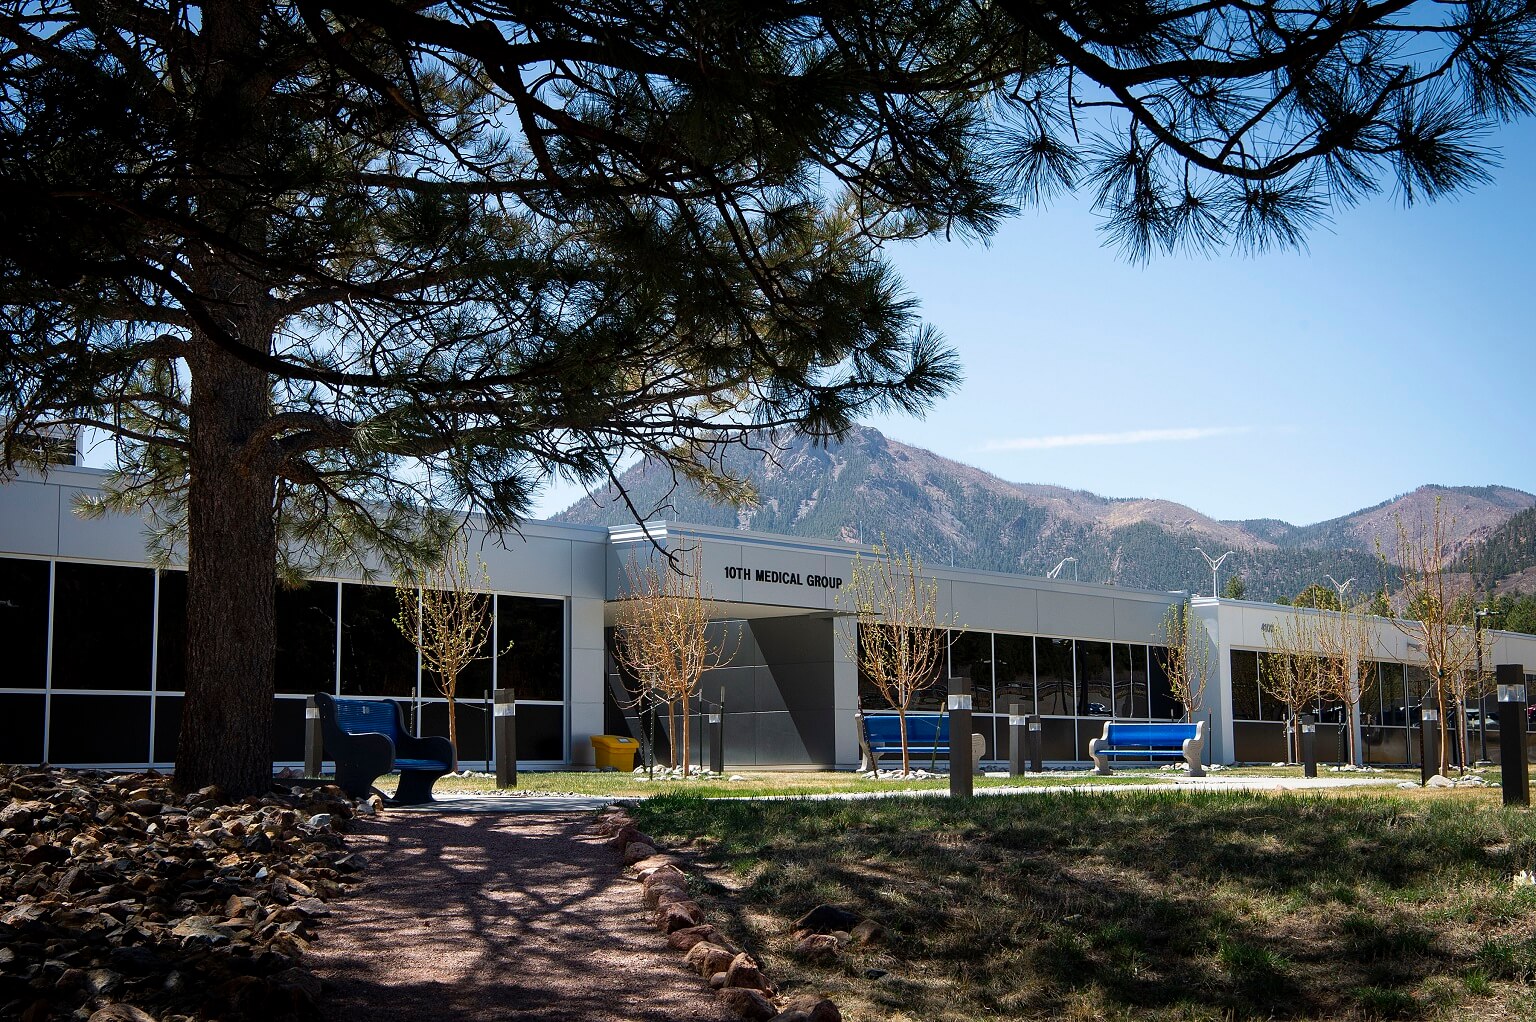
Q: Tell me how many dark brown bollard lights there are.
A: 9